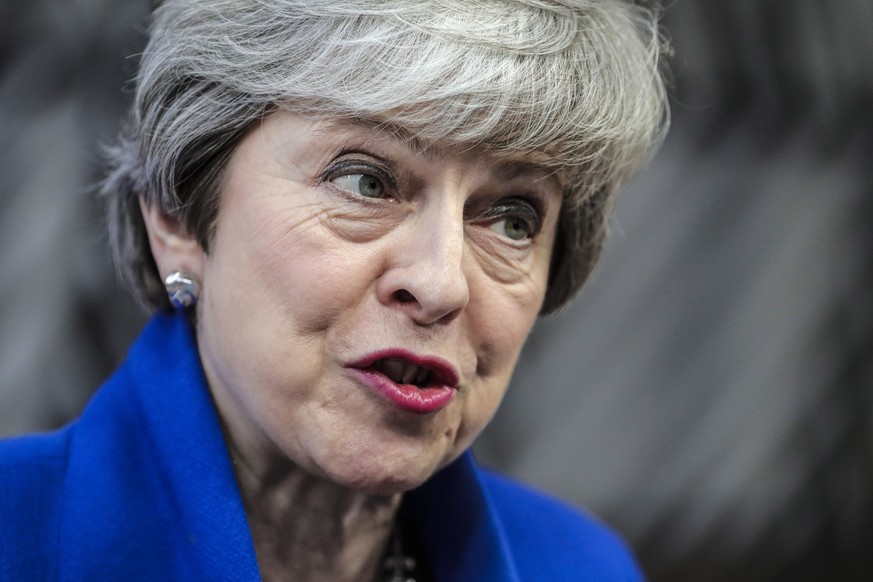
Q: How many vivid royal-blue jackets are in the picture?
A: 1